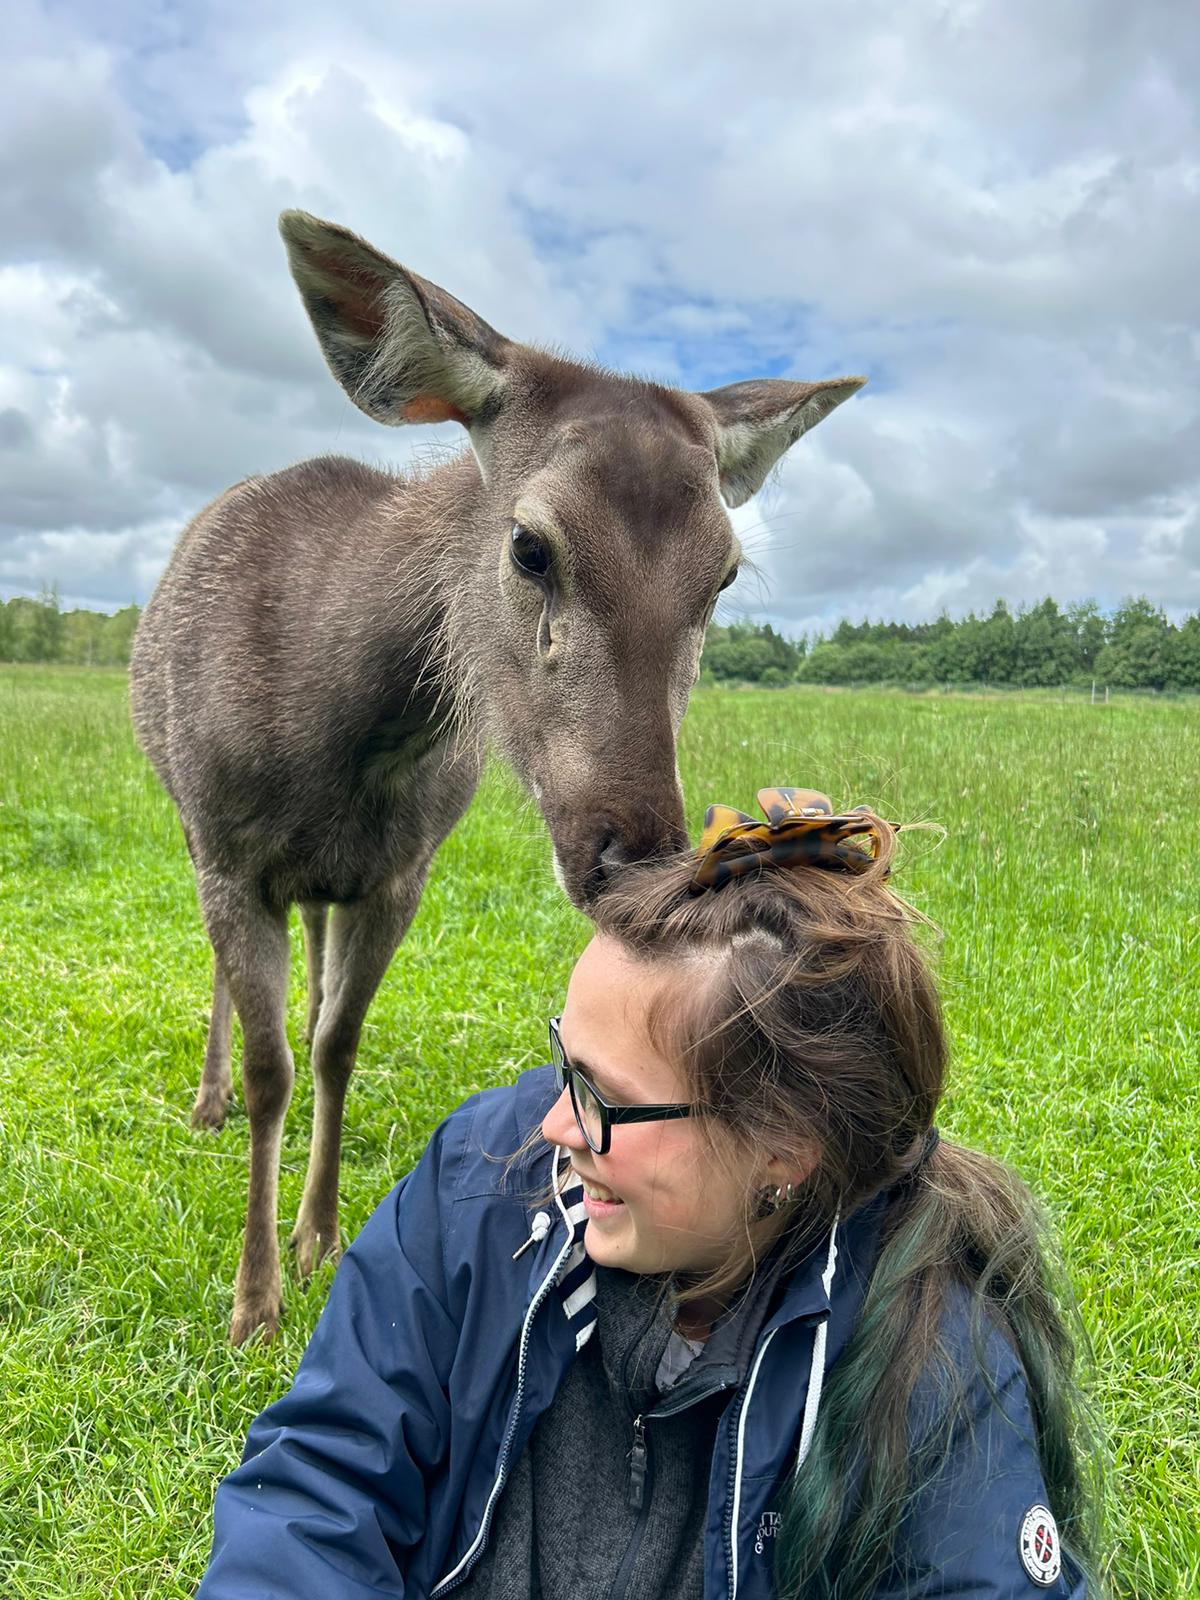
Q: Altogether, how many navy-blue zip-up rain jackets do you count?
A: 1